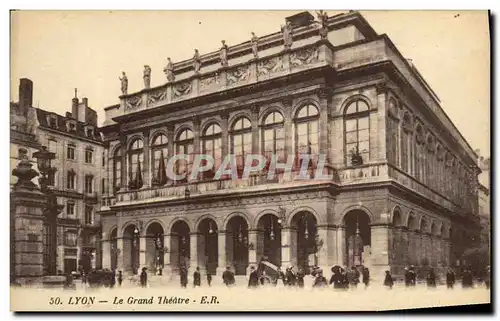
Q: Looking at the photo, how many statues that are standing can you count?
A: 8